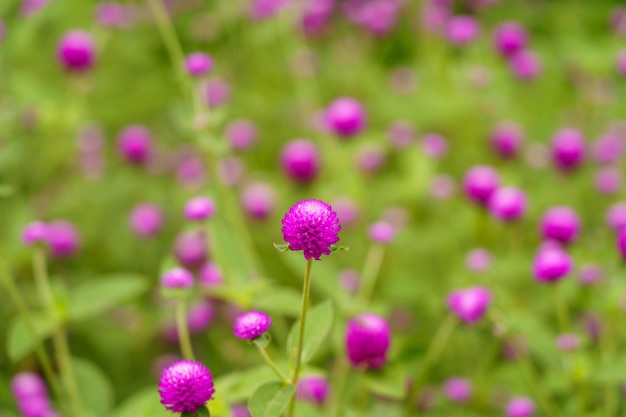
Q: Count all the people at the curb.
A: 0